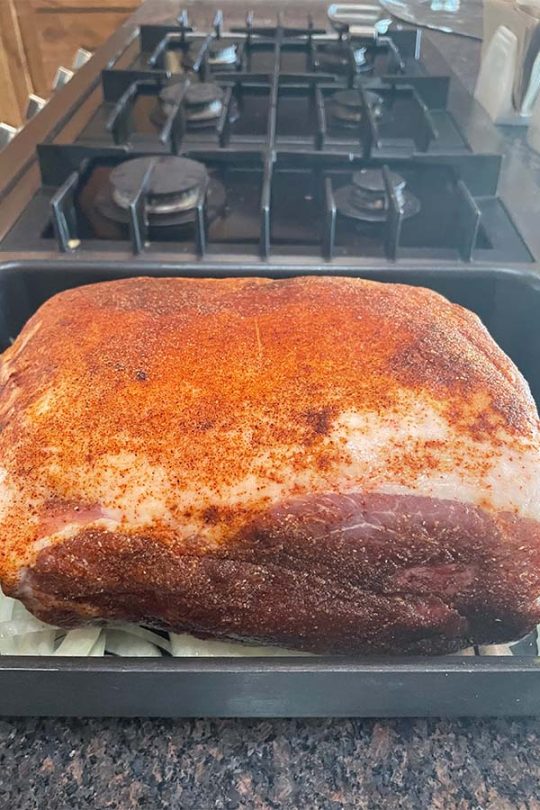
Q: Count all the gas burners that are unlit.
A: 6